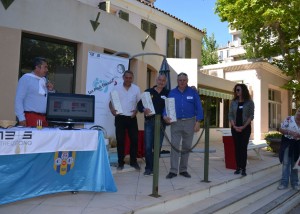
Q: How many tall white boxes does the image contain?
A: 3